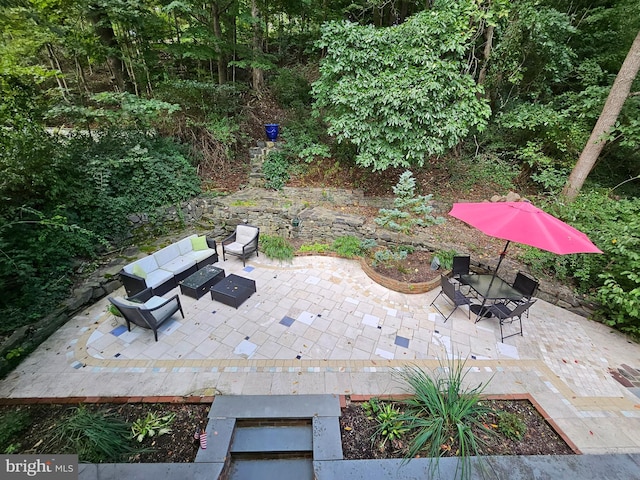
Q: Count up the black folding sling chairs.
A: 4